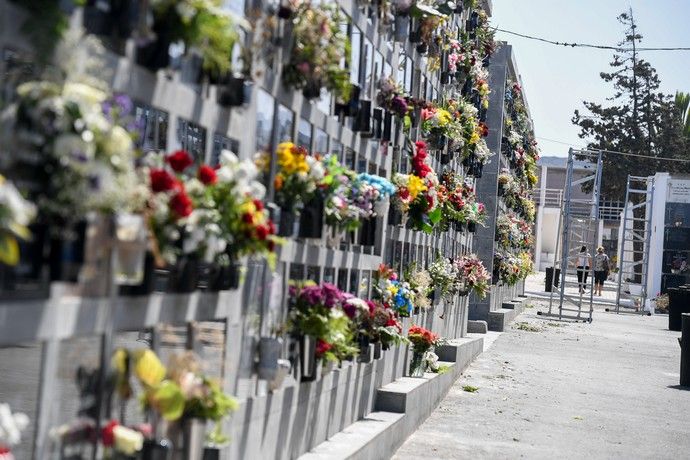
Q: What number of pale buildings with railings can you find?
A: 1